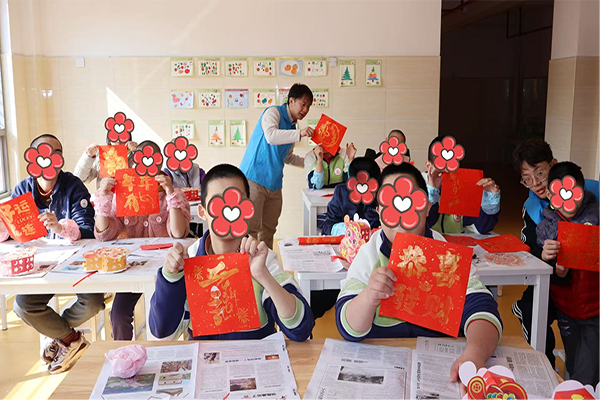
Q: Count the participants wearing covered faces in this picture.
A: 10